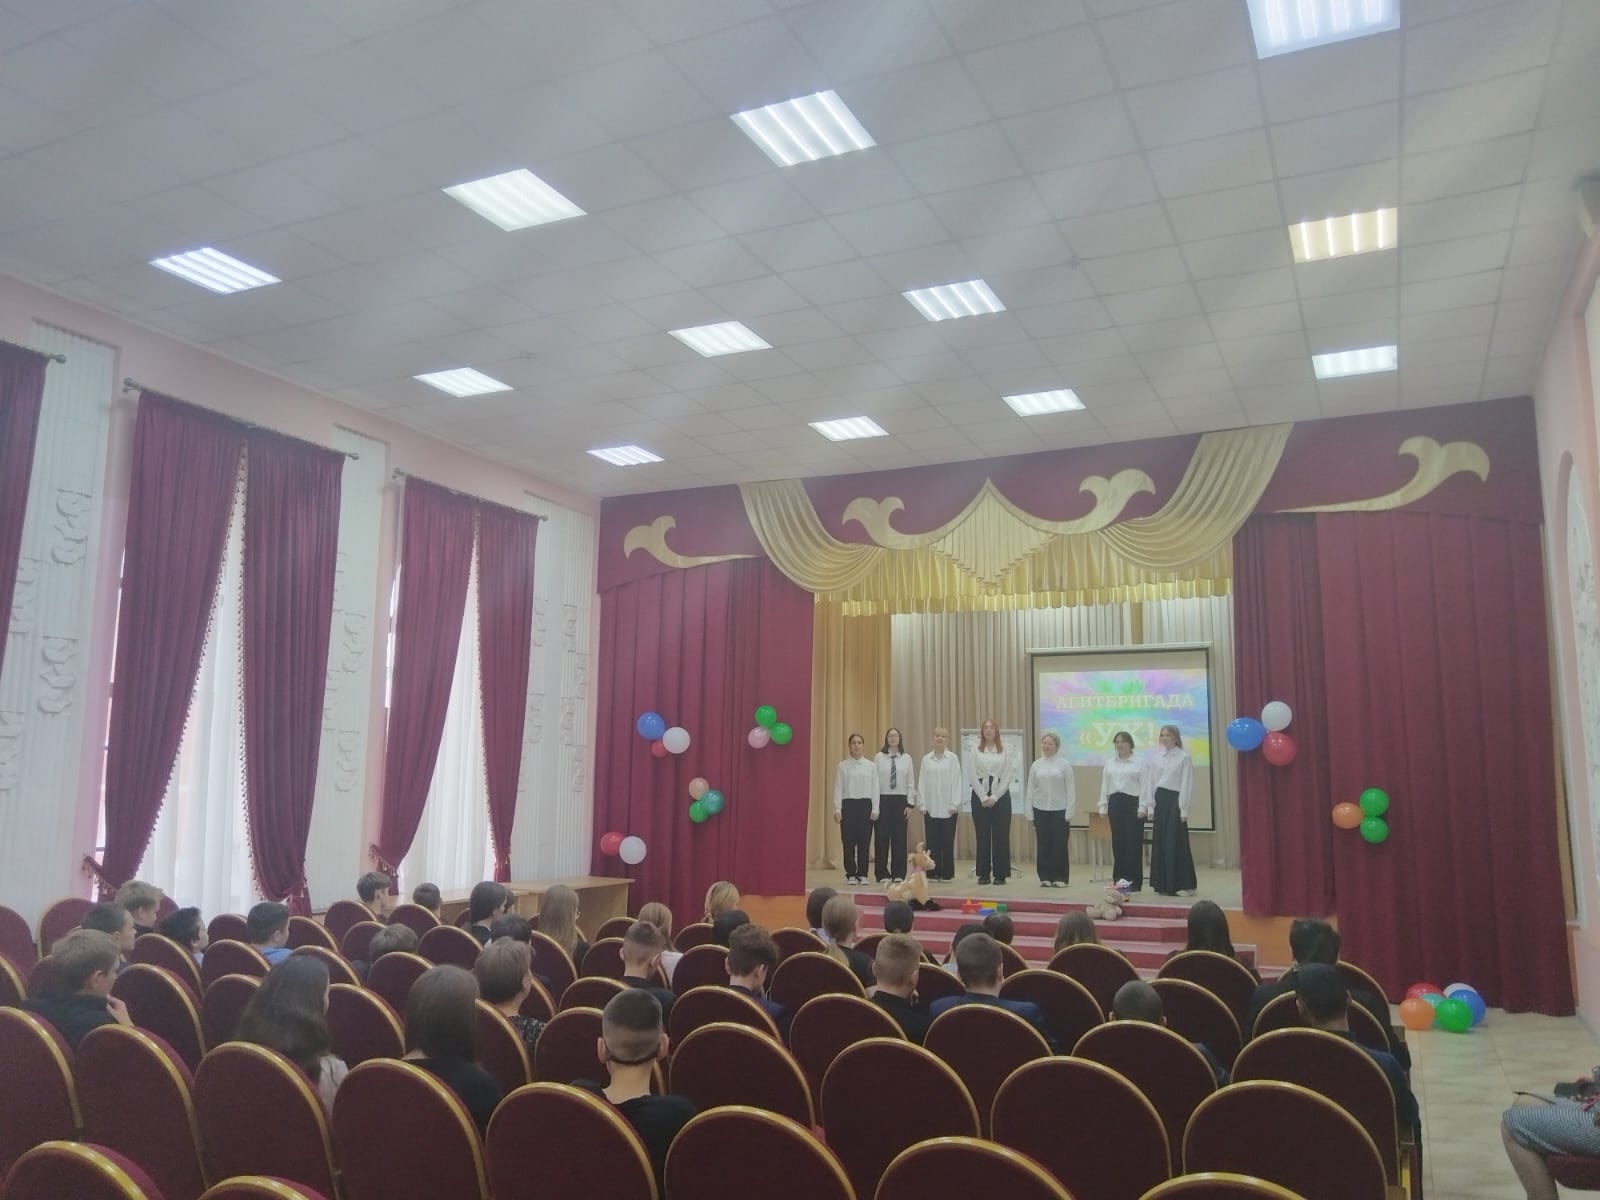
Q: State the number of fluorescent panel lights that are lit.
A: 12